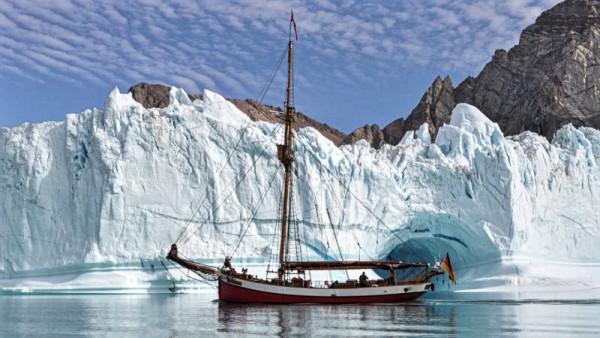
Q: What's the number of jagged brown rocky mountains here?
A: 2